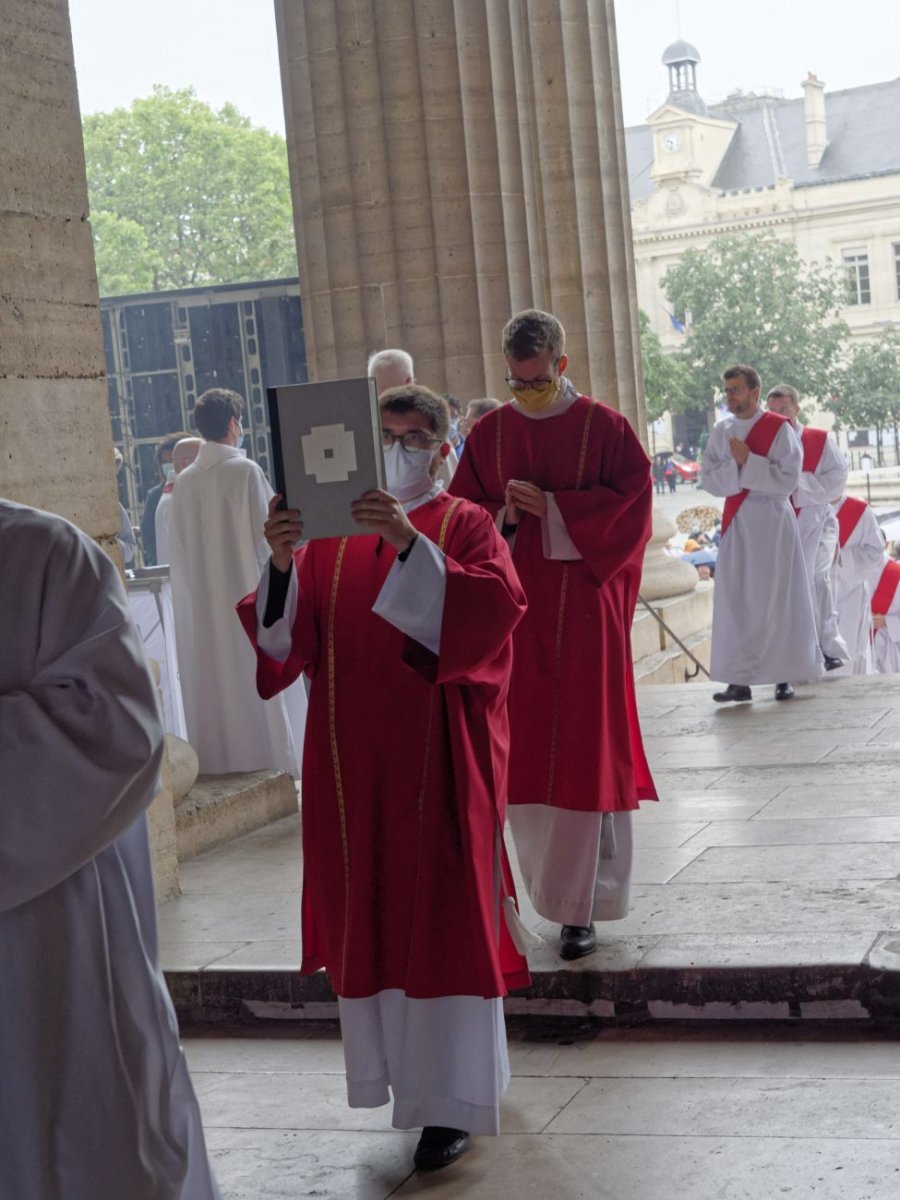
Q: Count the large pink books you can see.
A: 0